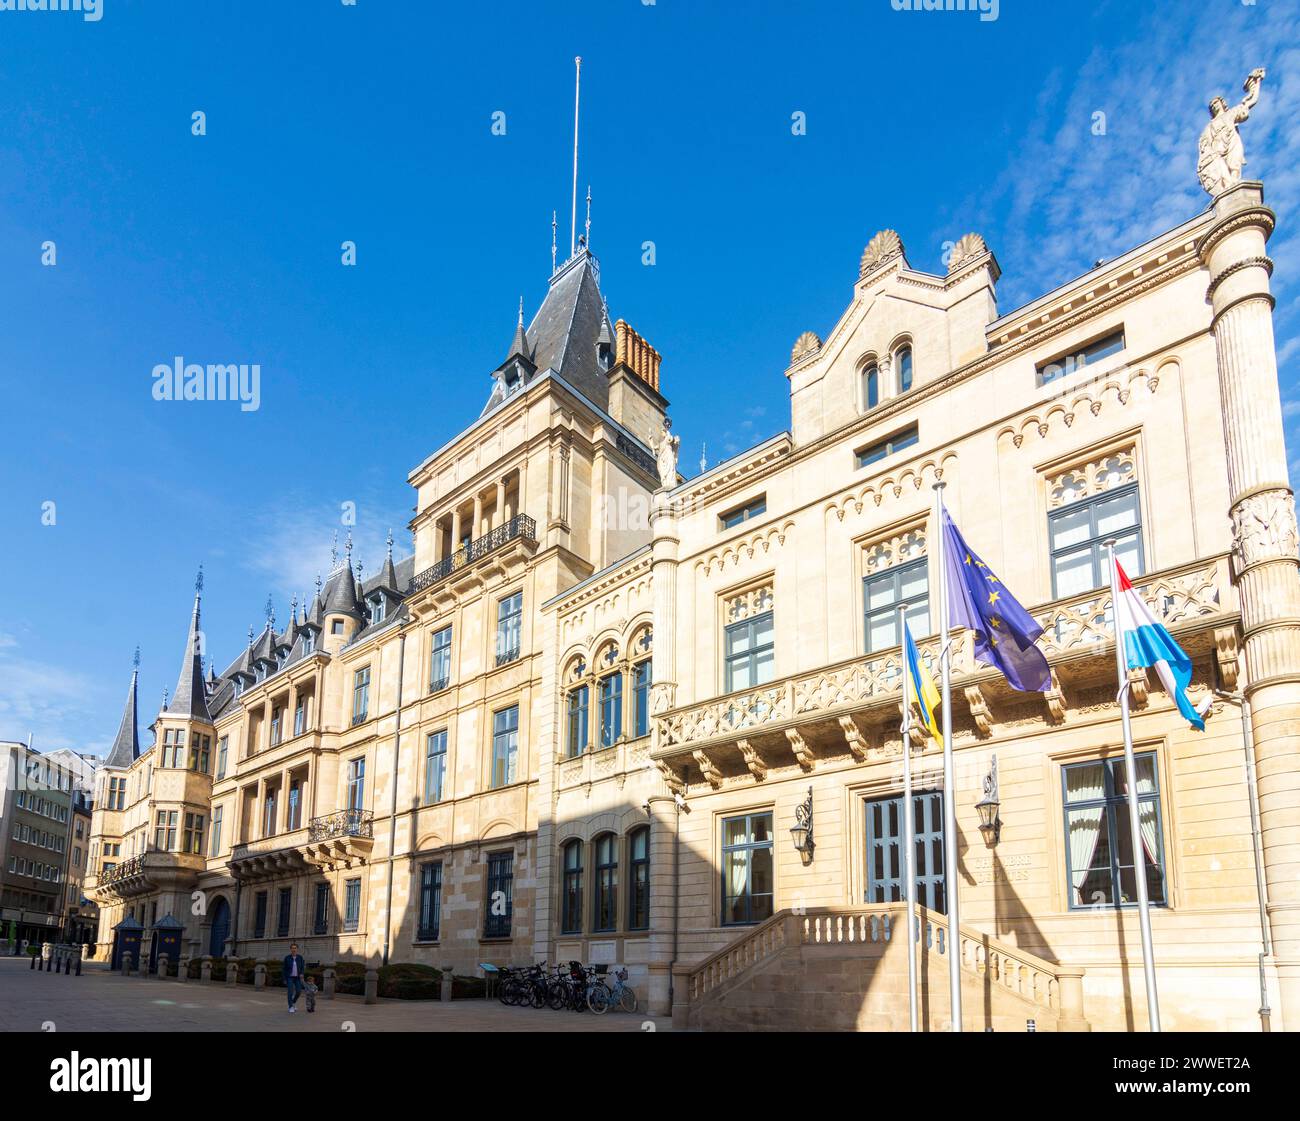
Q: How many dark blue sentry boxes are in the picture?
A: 2